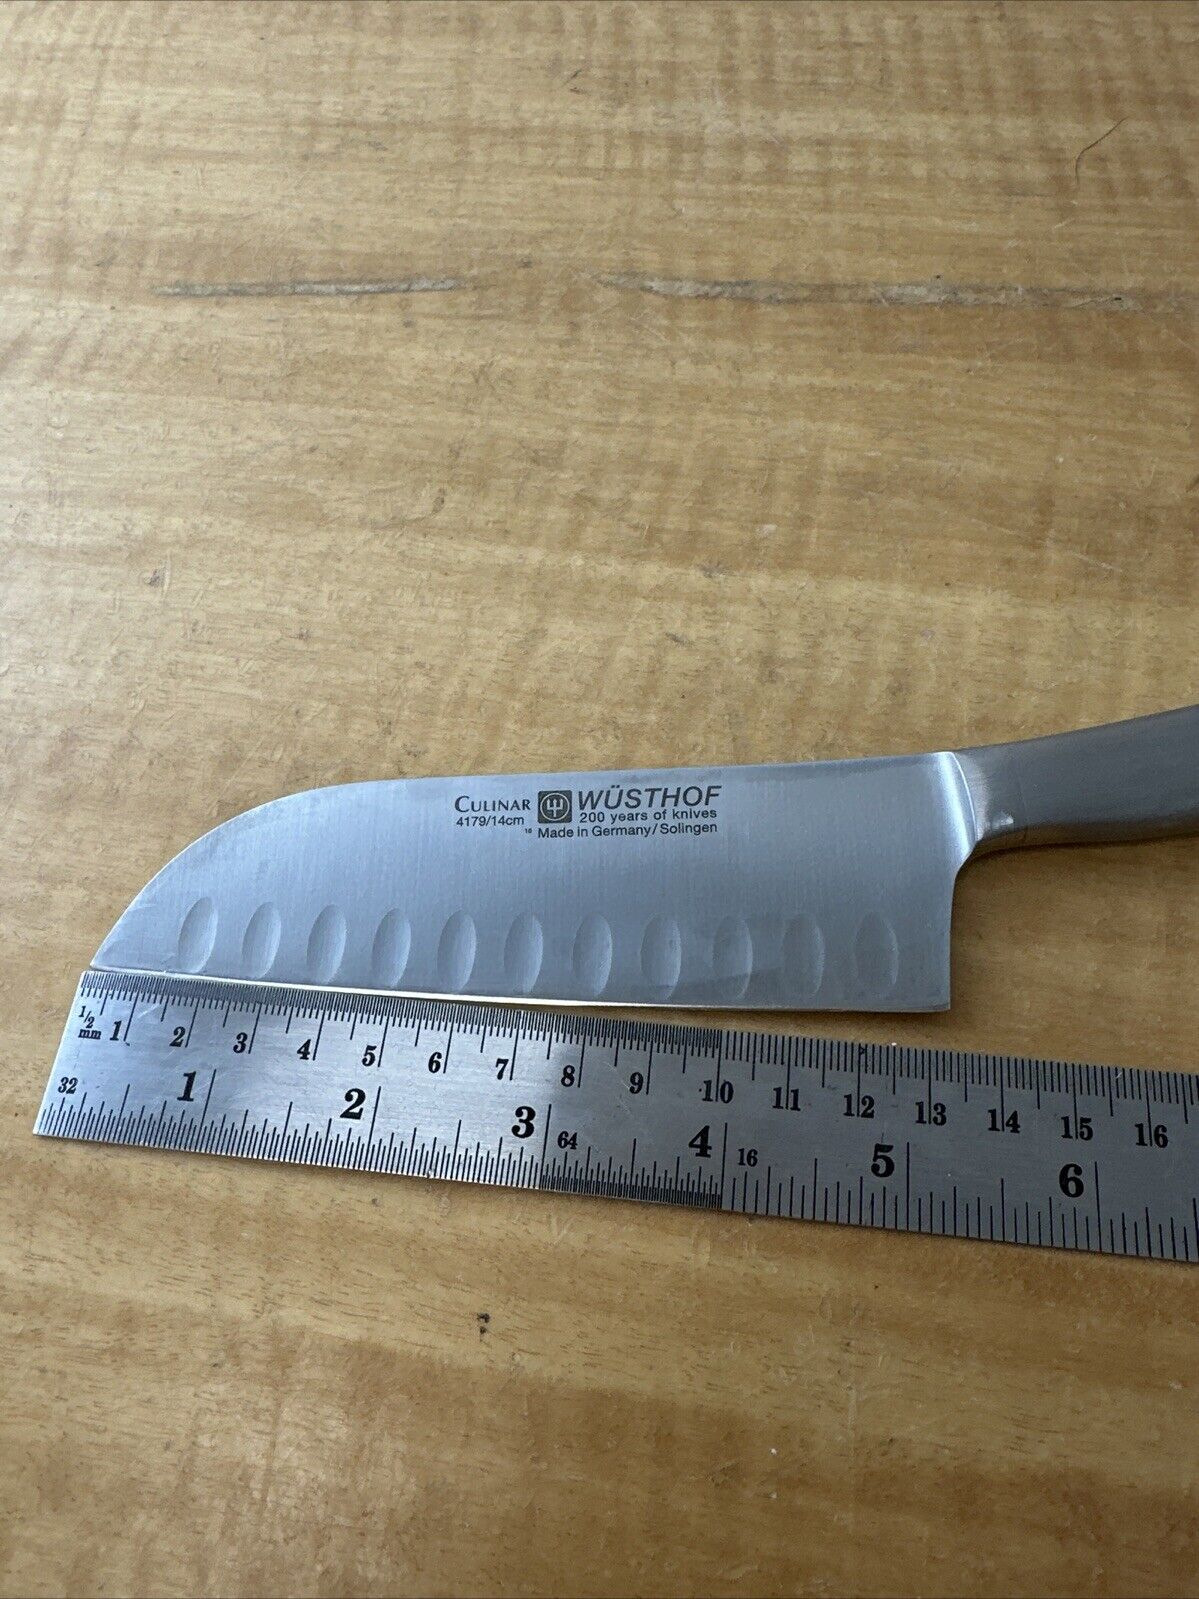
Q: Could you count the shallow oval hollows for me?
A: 11